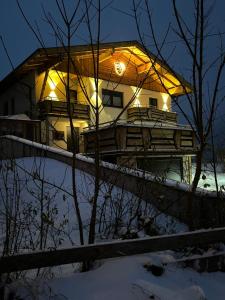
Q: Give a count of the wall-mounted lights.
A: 4